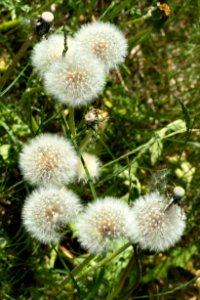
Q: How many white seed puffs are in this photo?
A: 8